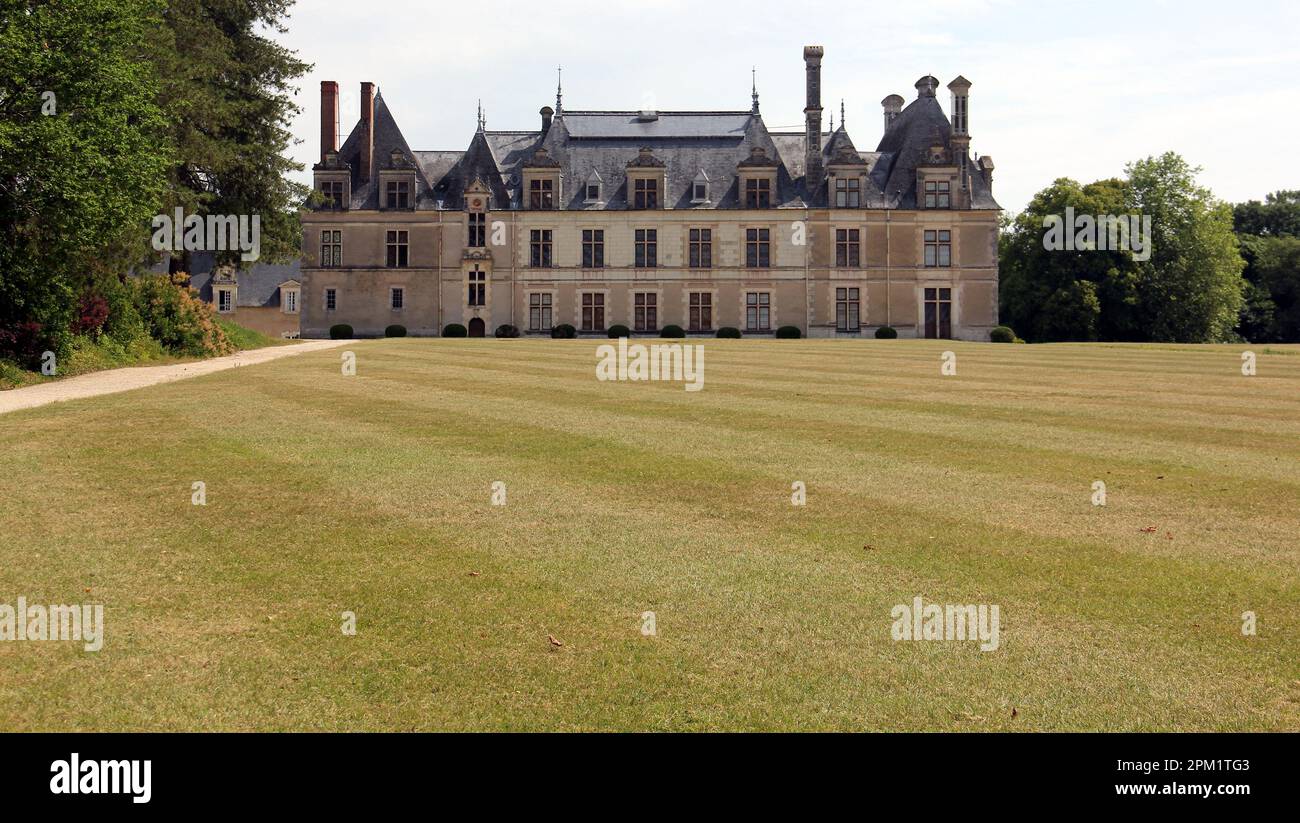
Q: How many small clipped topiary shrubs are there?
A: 11